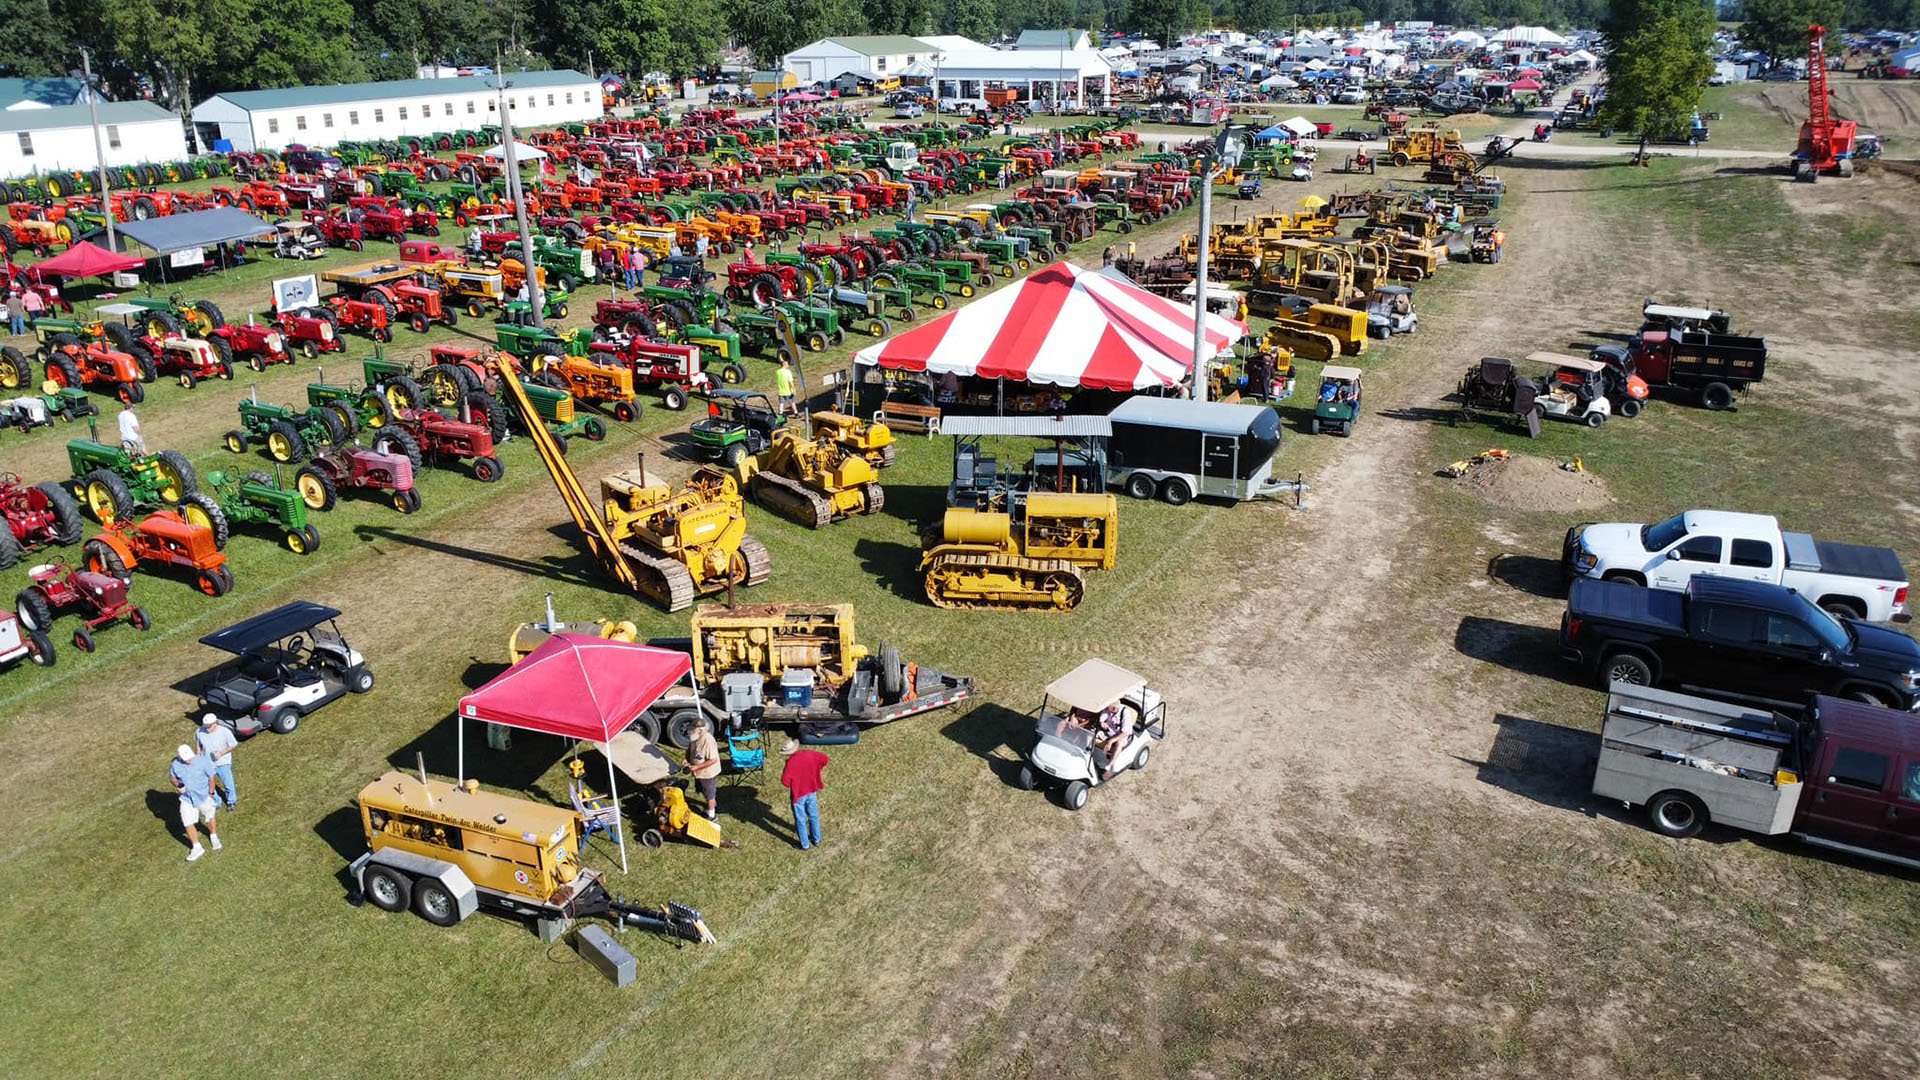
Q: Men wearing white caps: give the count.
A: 2